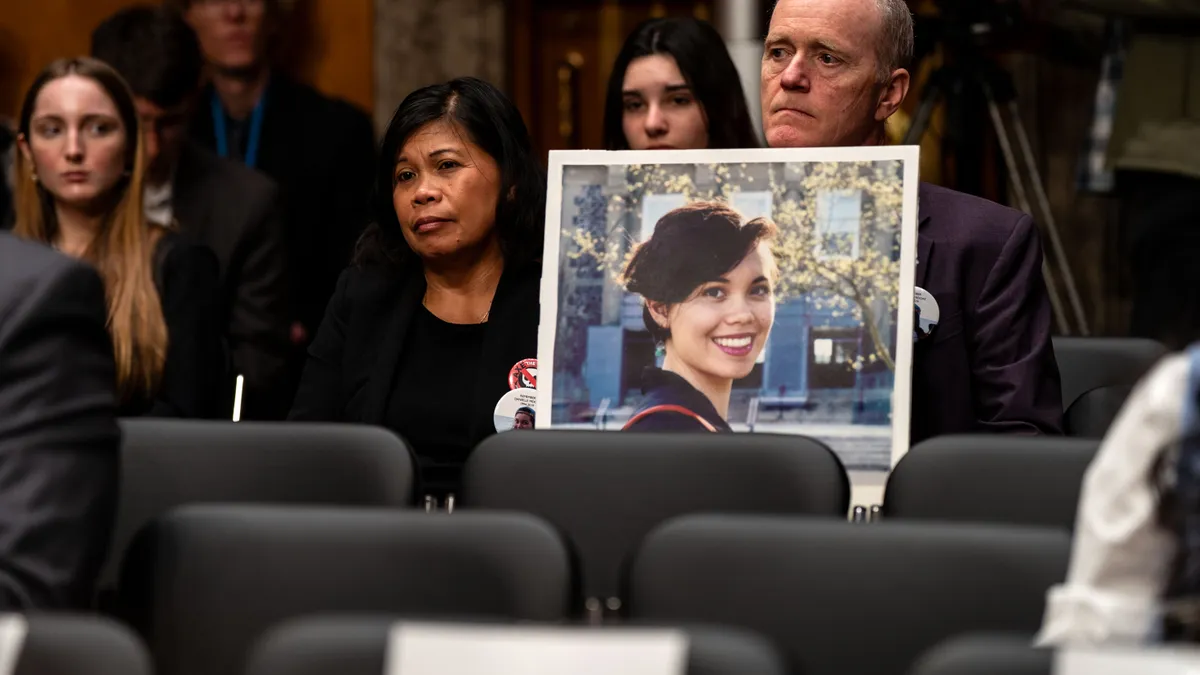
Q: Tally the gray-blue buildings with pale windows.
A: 1